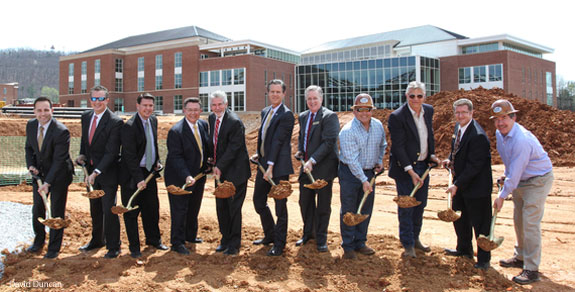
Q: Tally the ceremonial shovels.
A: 11